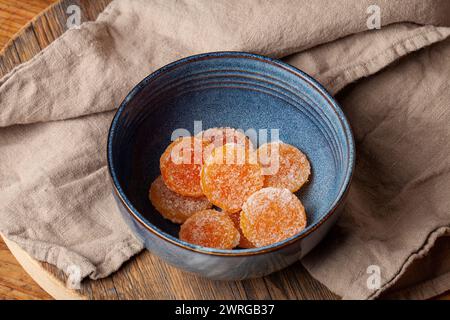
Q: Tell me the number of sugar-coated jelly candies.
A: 8